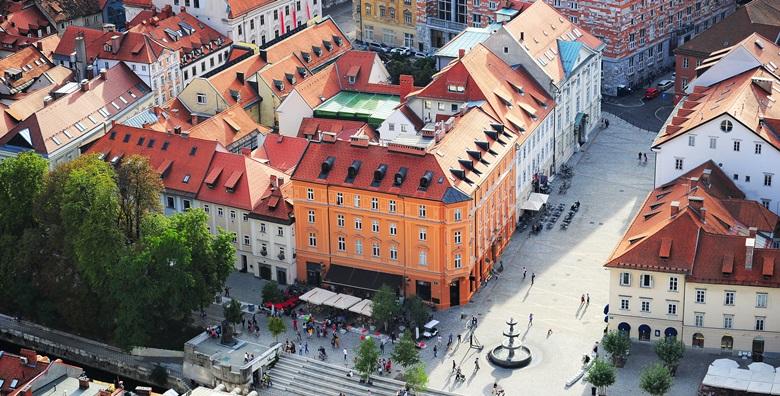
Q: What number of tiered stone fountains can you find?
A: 1